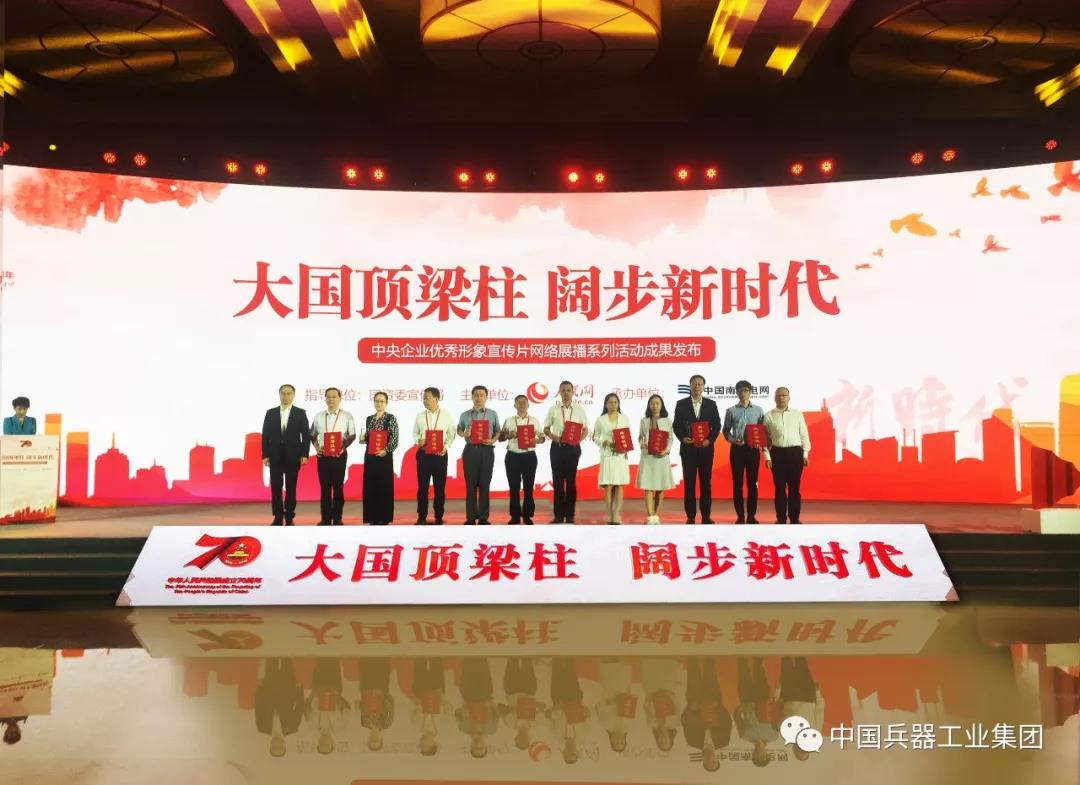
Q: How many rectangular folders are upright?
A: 10